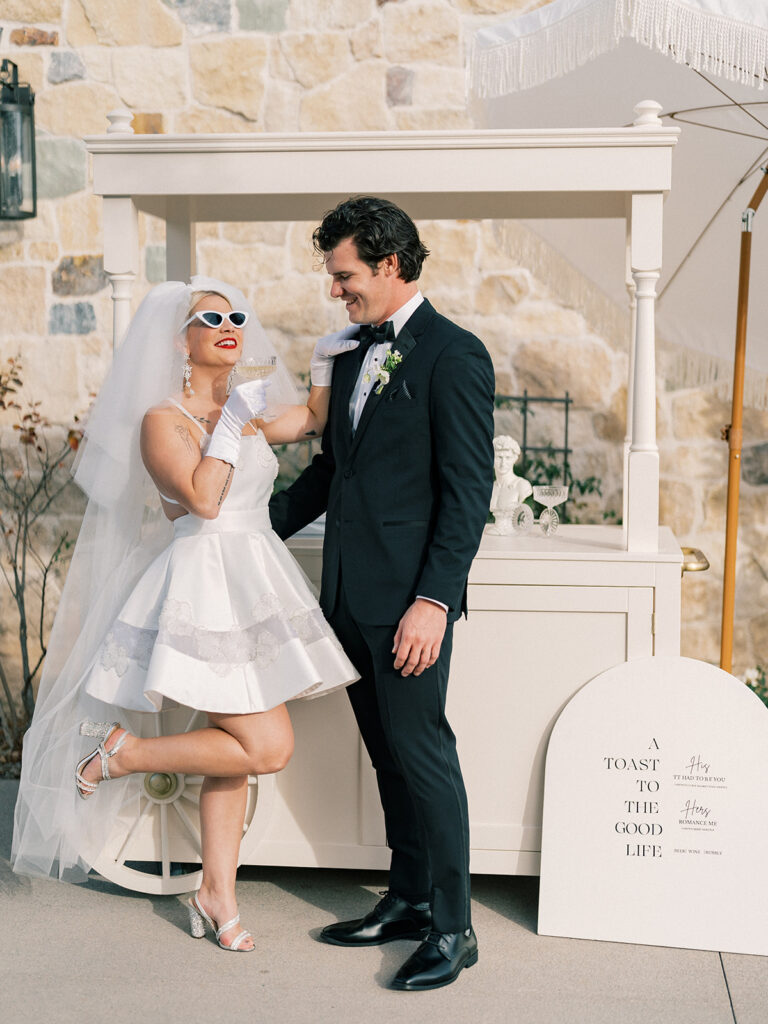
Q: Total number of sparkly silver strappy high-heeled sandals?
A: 2